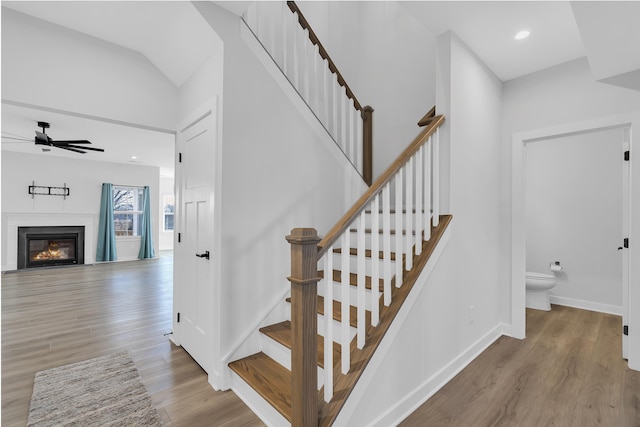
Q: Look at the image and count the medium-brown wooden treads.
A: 7